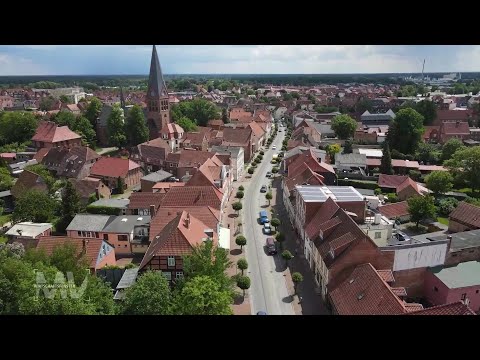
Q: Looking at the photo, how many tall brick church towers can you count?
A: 1